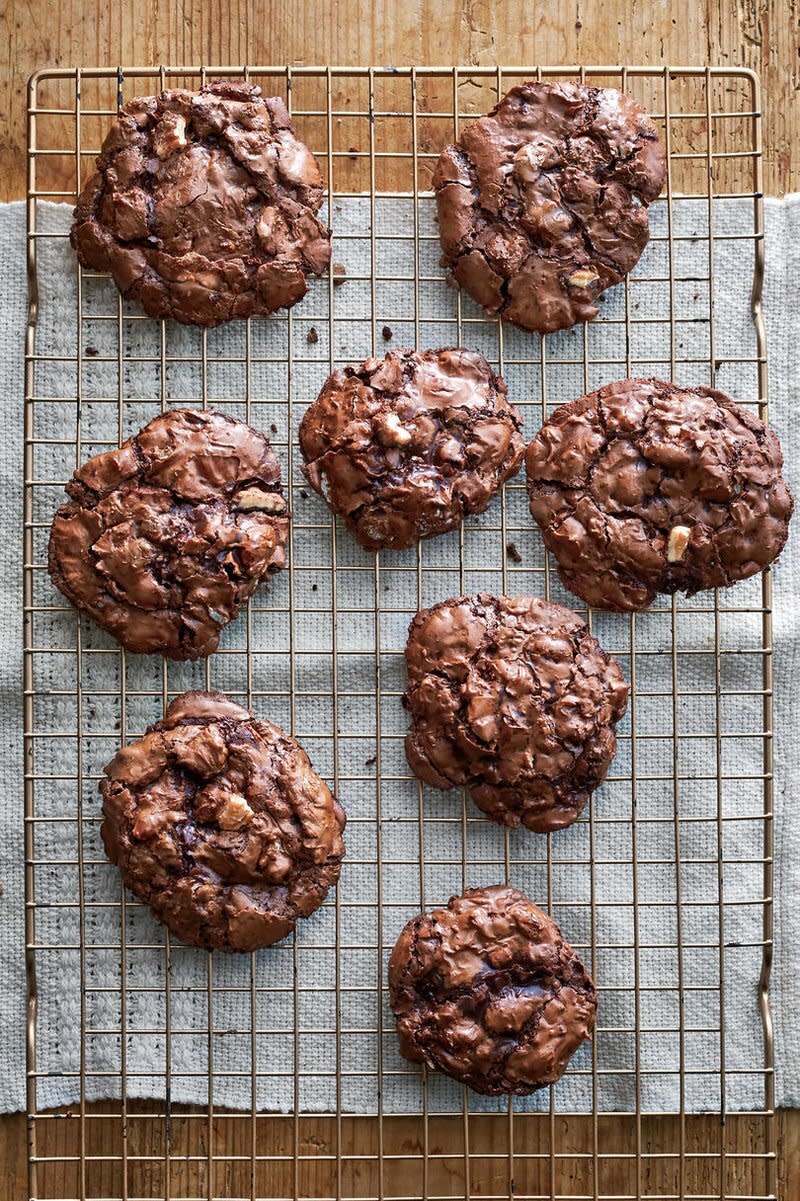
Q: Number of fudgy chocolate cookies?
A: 8